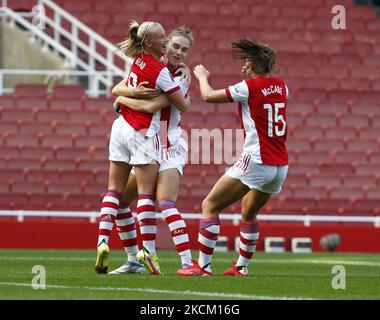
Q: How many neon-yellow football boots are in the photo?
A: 2